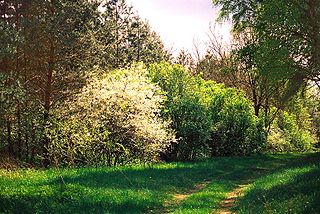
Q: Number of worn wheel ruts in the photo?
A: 2